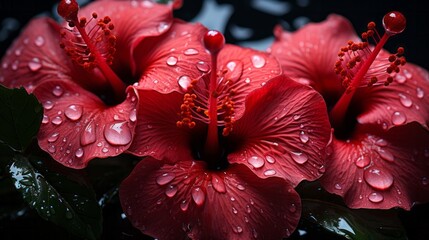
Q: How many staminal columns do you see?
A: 3